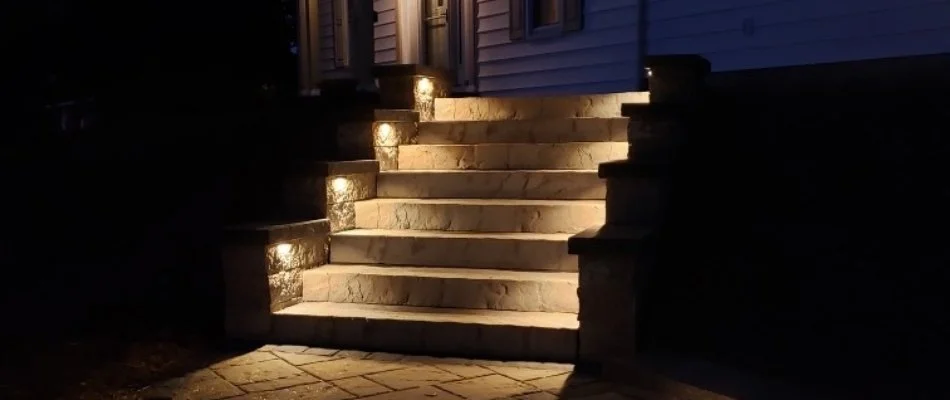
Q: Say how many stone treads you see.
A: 8